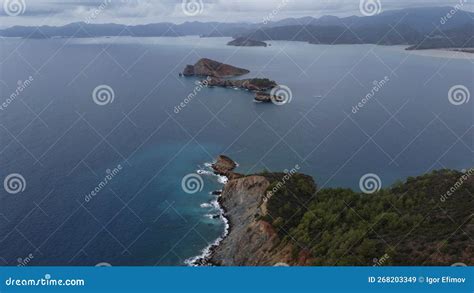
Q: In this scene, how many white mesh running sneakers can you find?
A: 0